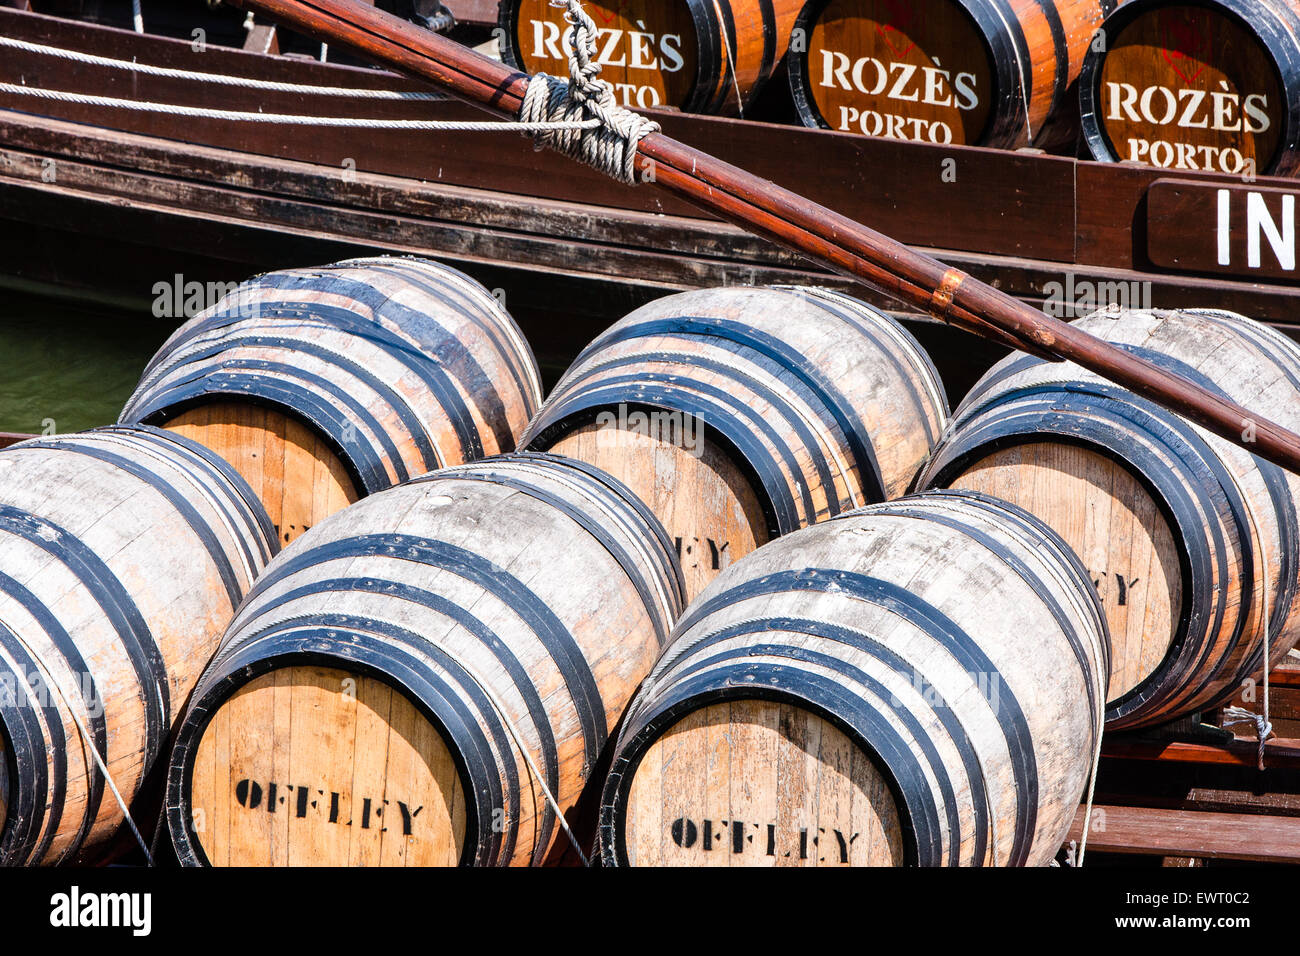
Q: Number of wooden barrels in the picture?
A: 9